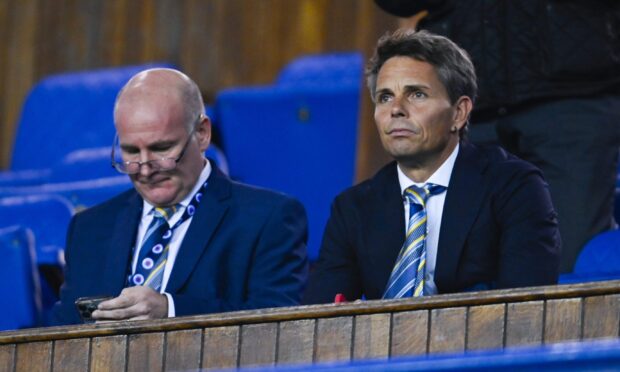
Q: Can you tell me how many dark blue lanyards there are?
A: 1